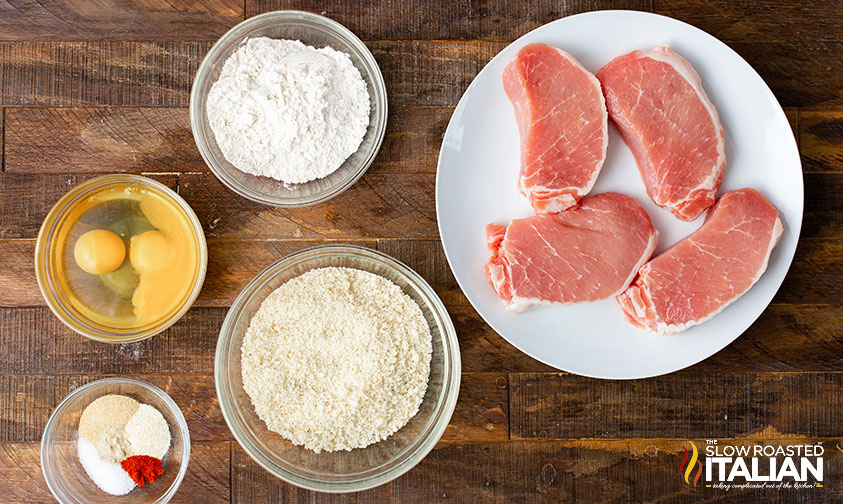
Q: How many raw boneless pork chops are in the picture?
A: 4